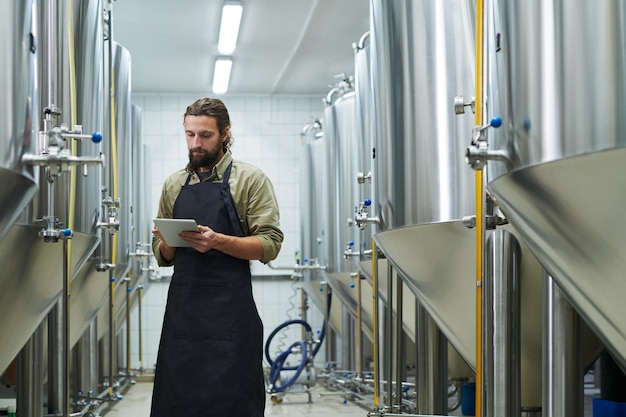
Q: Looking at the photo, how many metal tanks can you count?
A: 10